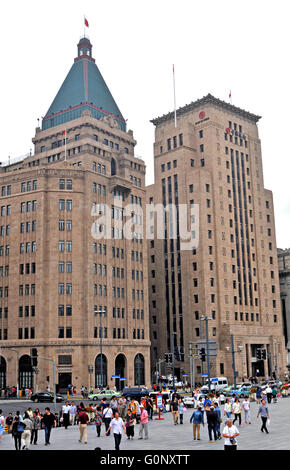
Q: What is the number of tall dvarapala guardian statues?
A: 0